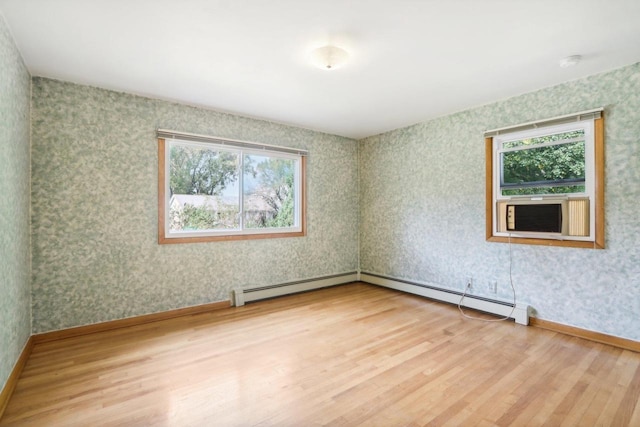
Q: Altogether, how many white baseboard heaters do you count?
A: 2